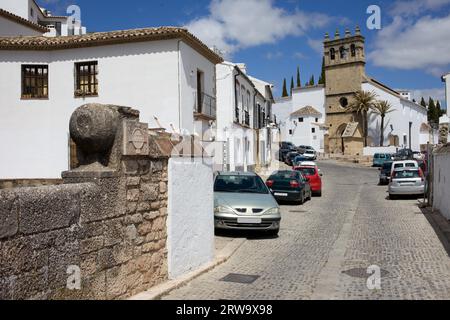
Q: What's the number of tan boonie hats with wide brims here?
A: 0